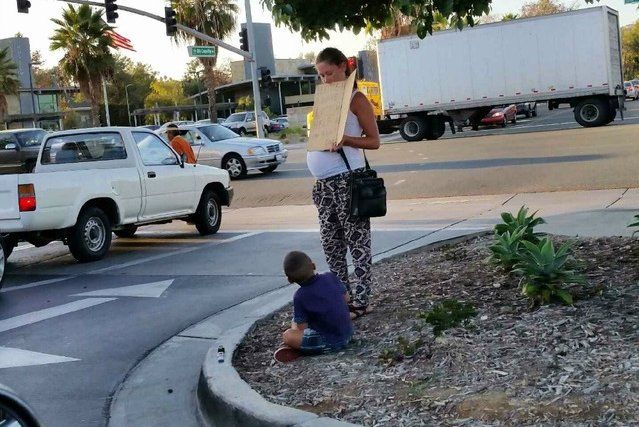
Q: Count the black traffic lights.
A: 5